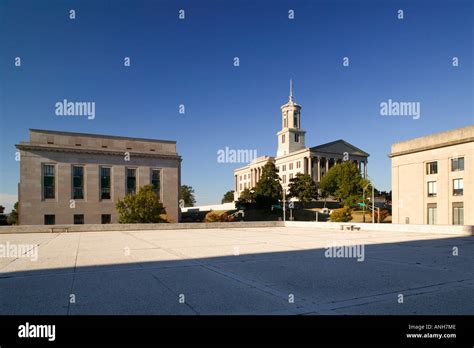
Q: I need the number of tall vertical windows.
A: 5